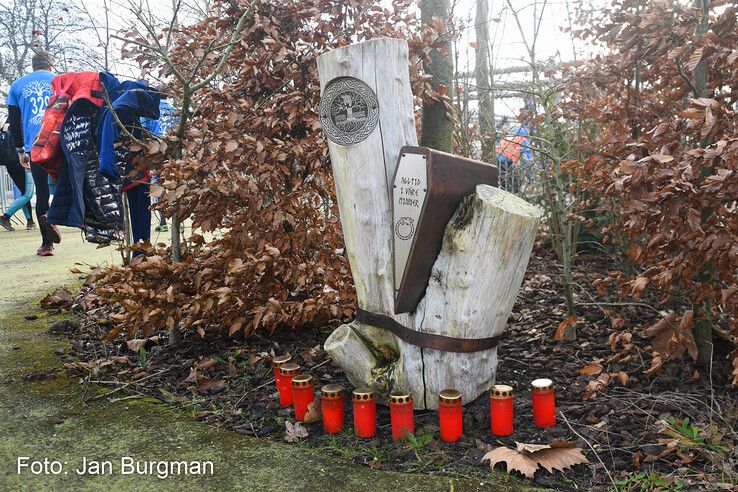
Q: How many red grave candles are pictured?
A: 9